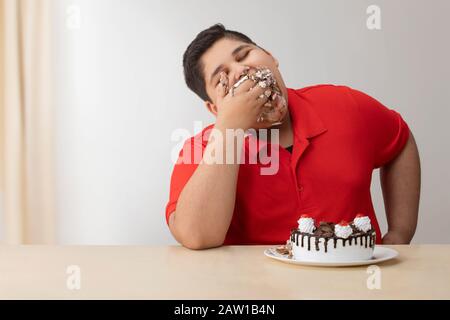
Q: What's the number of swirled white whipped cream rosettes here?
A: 3